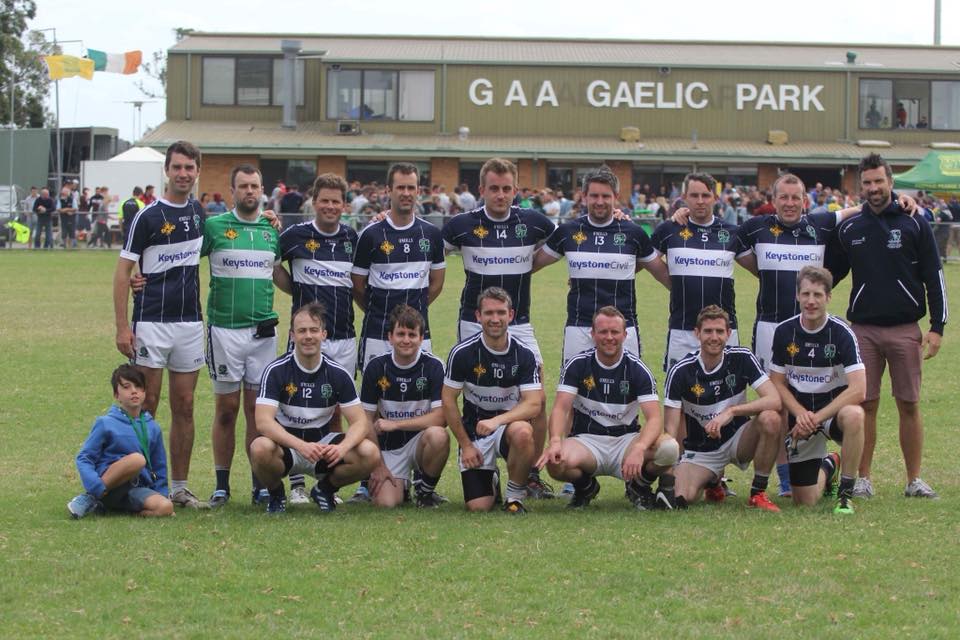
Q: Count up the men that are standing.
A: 9